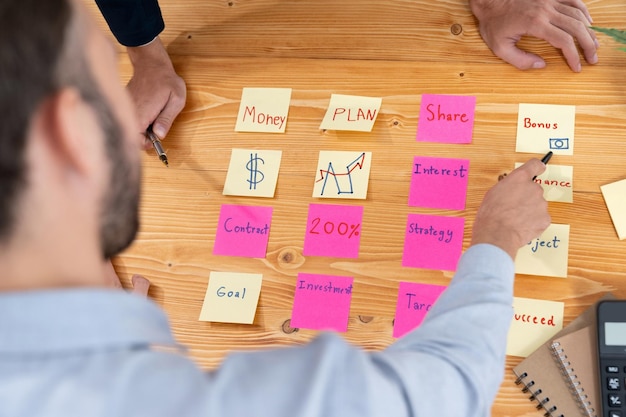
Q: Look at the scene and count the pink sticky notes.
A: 7